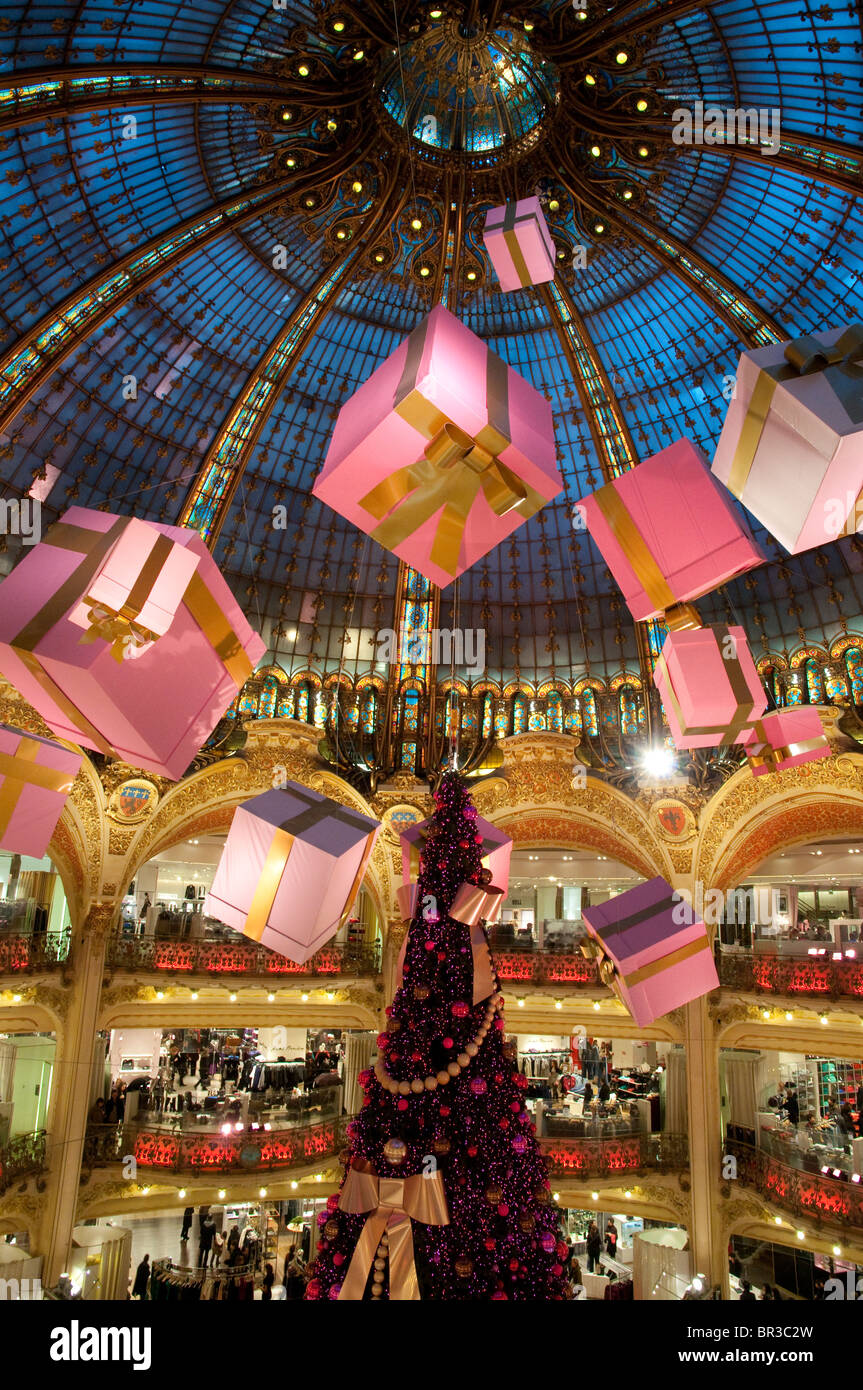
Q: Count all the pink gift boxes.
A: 12